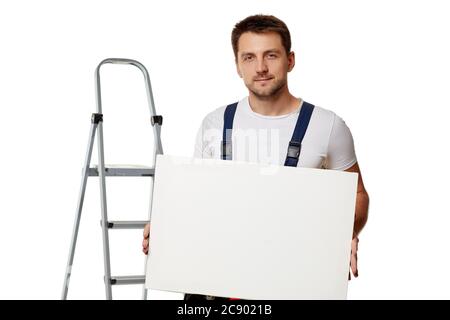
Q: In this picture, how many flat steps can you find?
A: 3